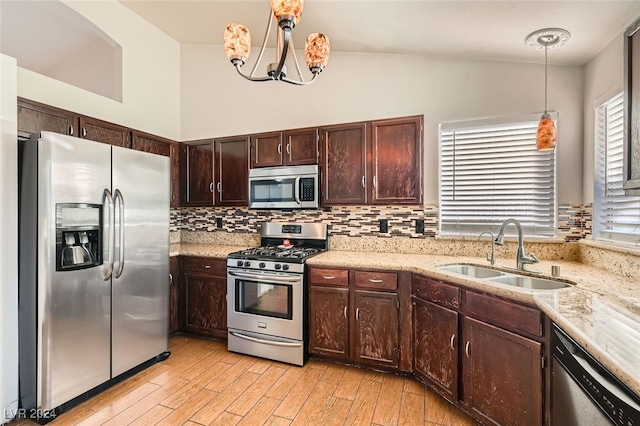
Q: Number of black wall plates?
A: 3